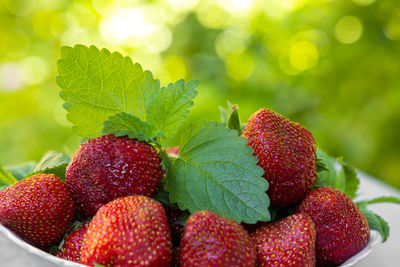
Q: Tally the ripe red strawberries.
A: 8